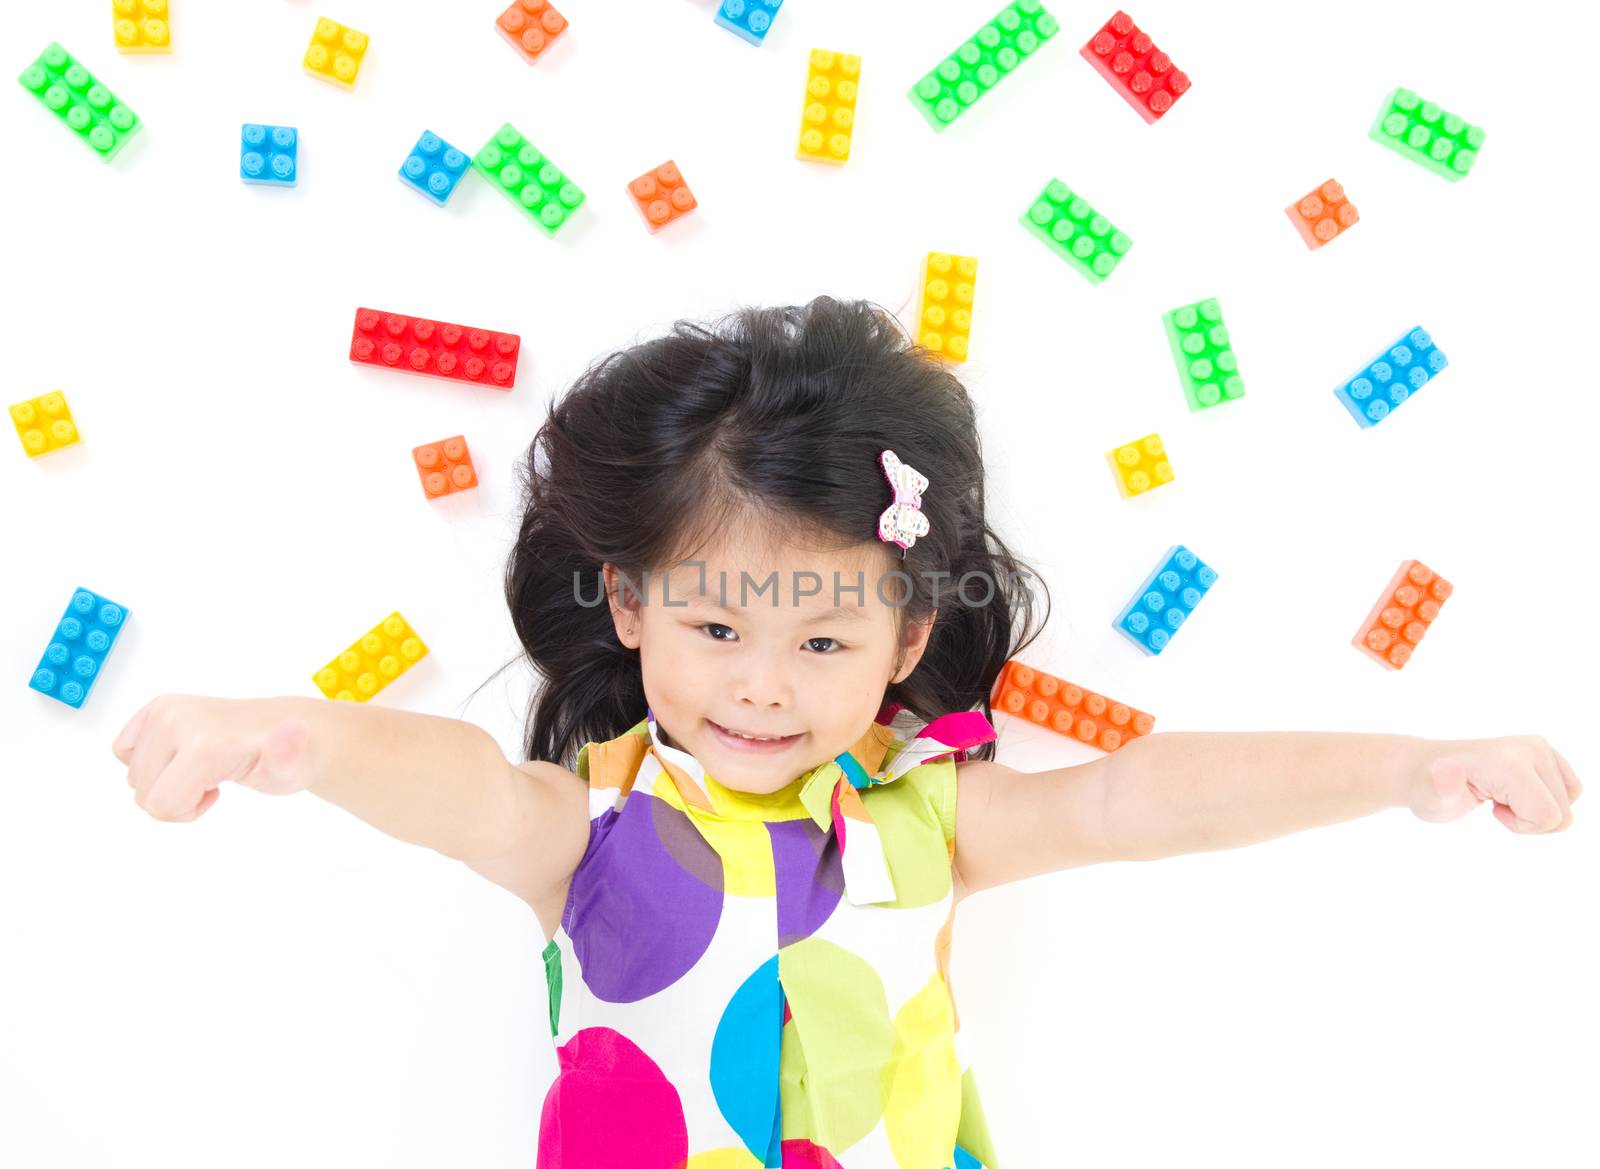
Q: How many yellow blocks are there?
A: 7